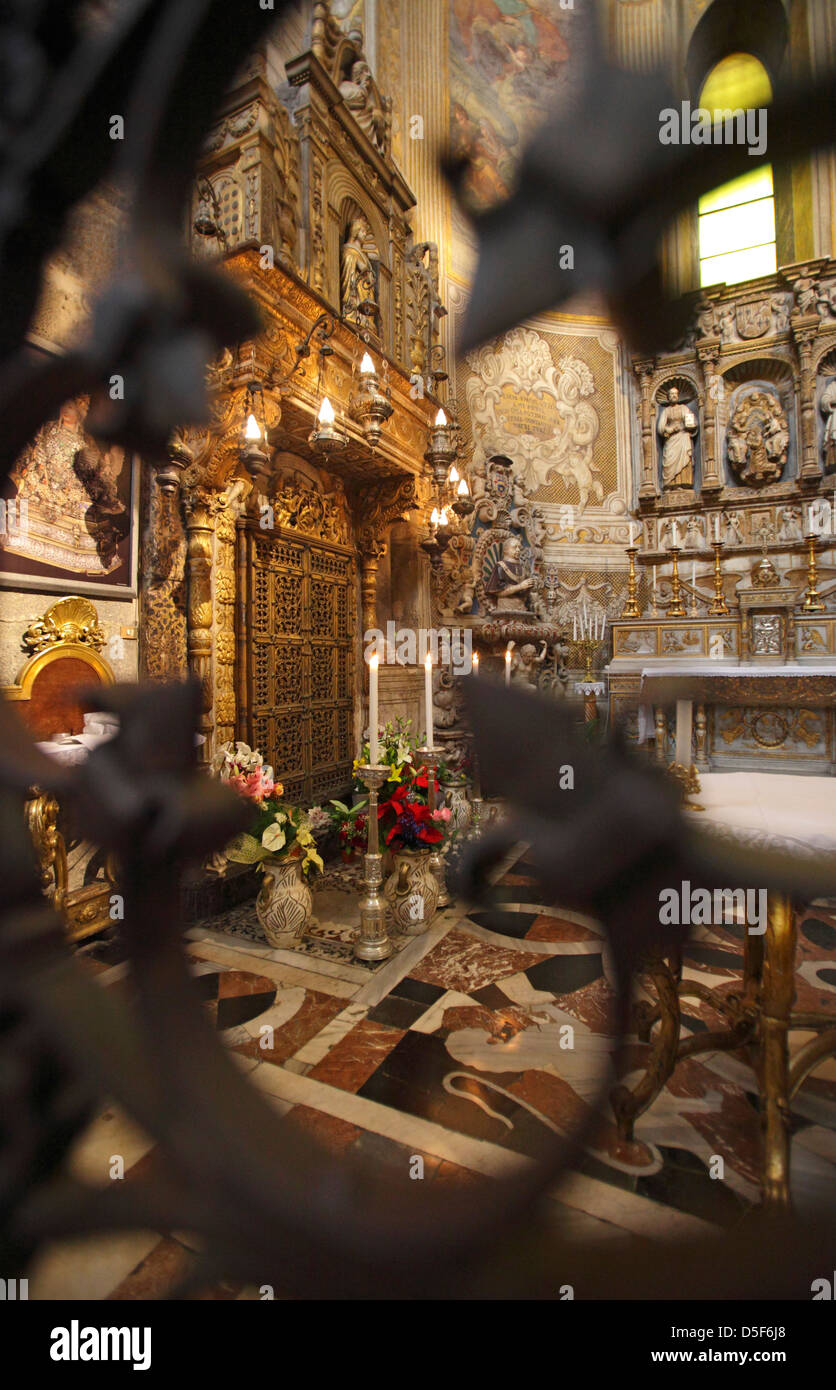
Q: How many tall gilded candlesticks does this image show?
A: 4